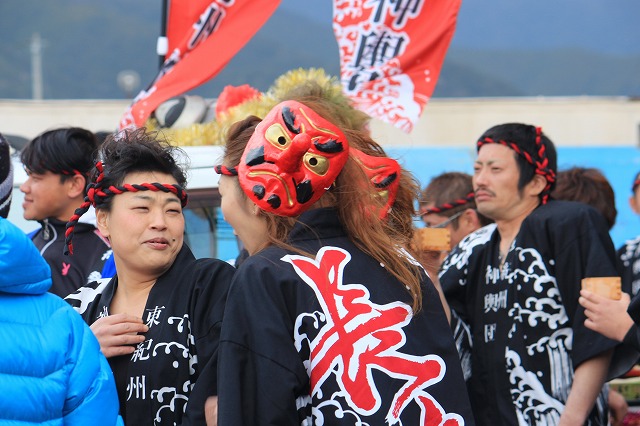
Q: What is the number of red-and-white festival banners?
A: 2